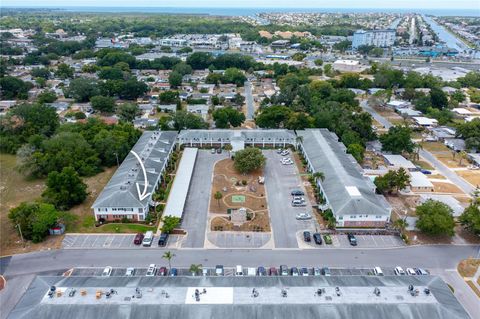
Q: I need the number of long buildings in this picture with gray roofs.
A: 4